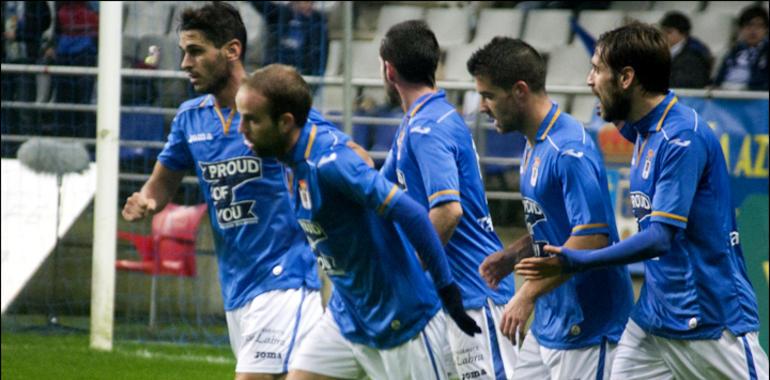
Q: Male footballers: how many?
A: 5